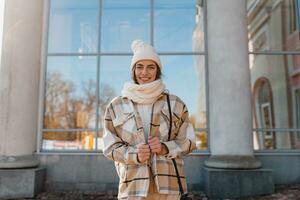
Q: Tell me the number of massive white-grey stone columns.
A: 2